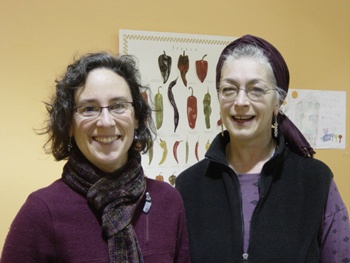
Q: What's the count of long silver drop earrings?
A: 2